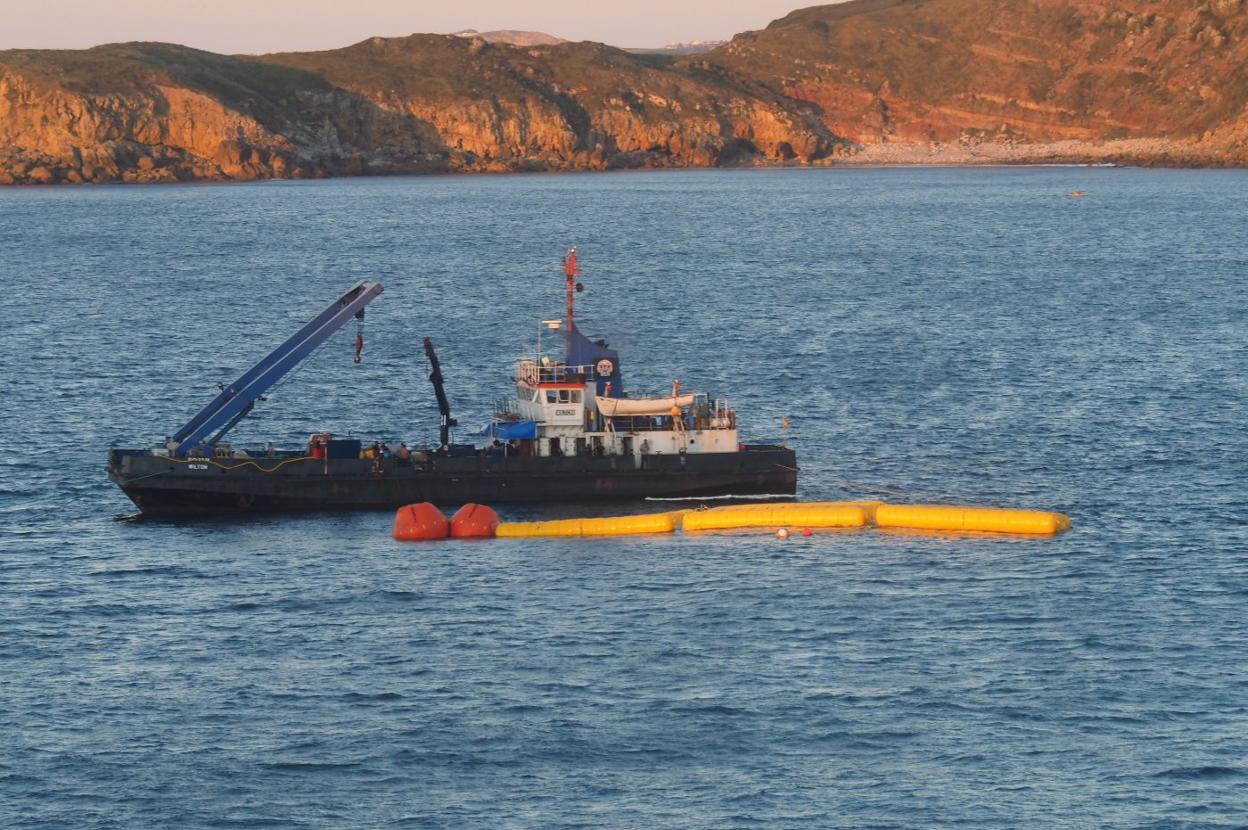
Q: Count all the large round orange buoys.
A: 2